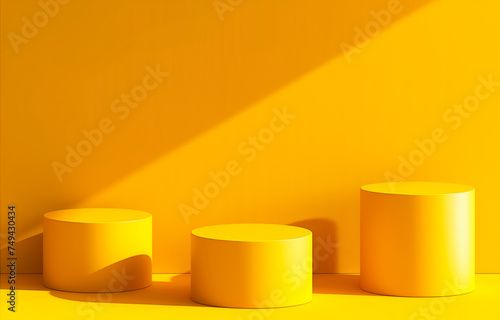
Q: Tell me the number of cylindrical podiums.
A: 3